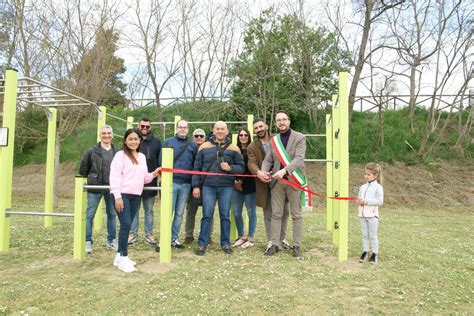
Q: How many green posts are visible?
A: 12